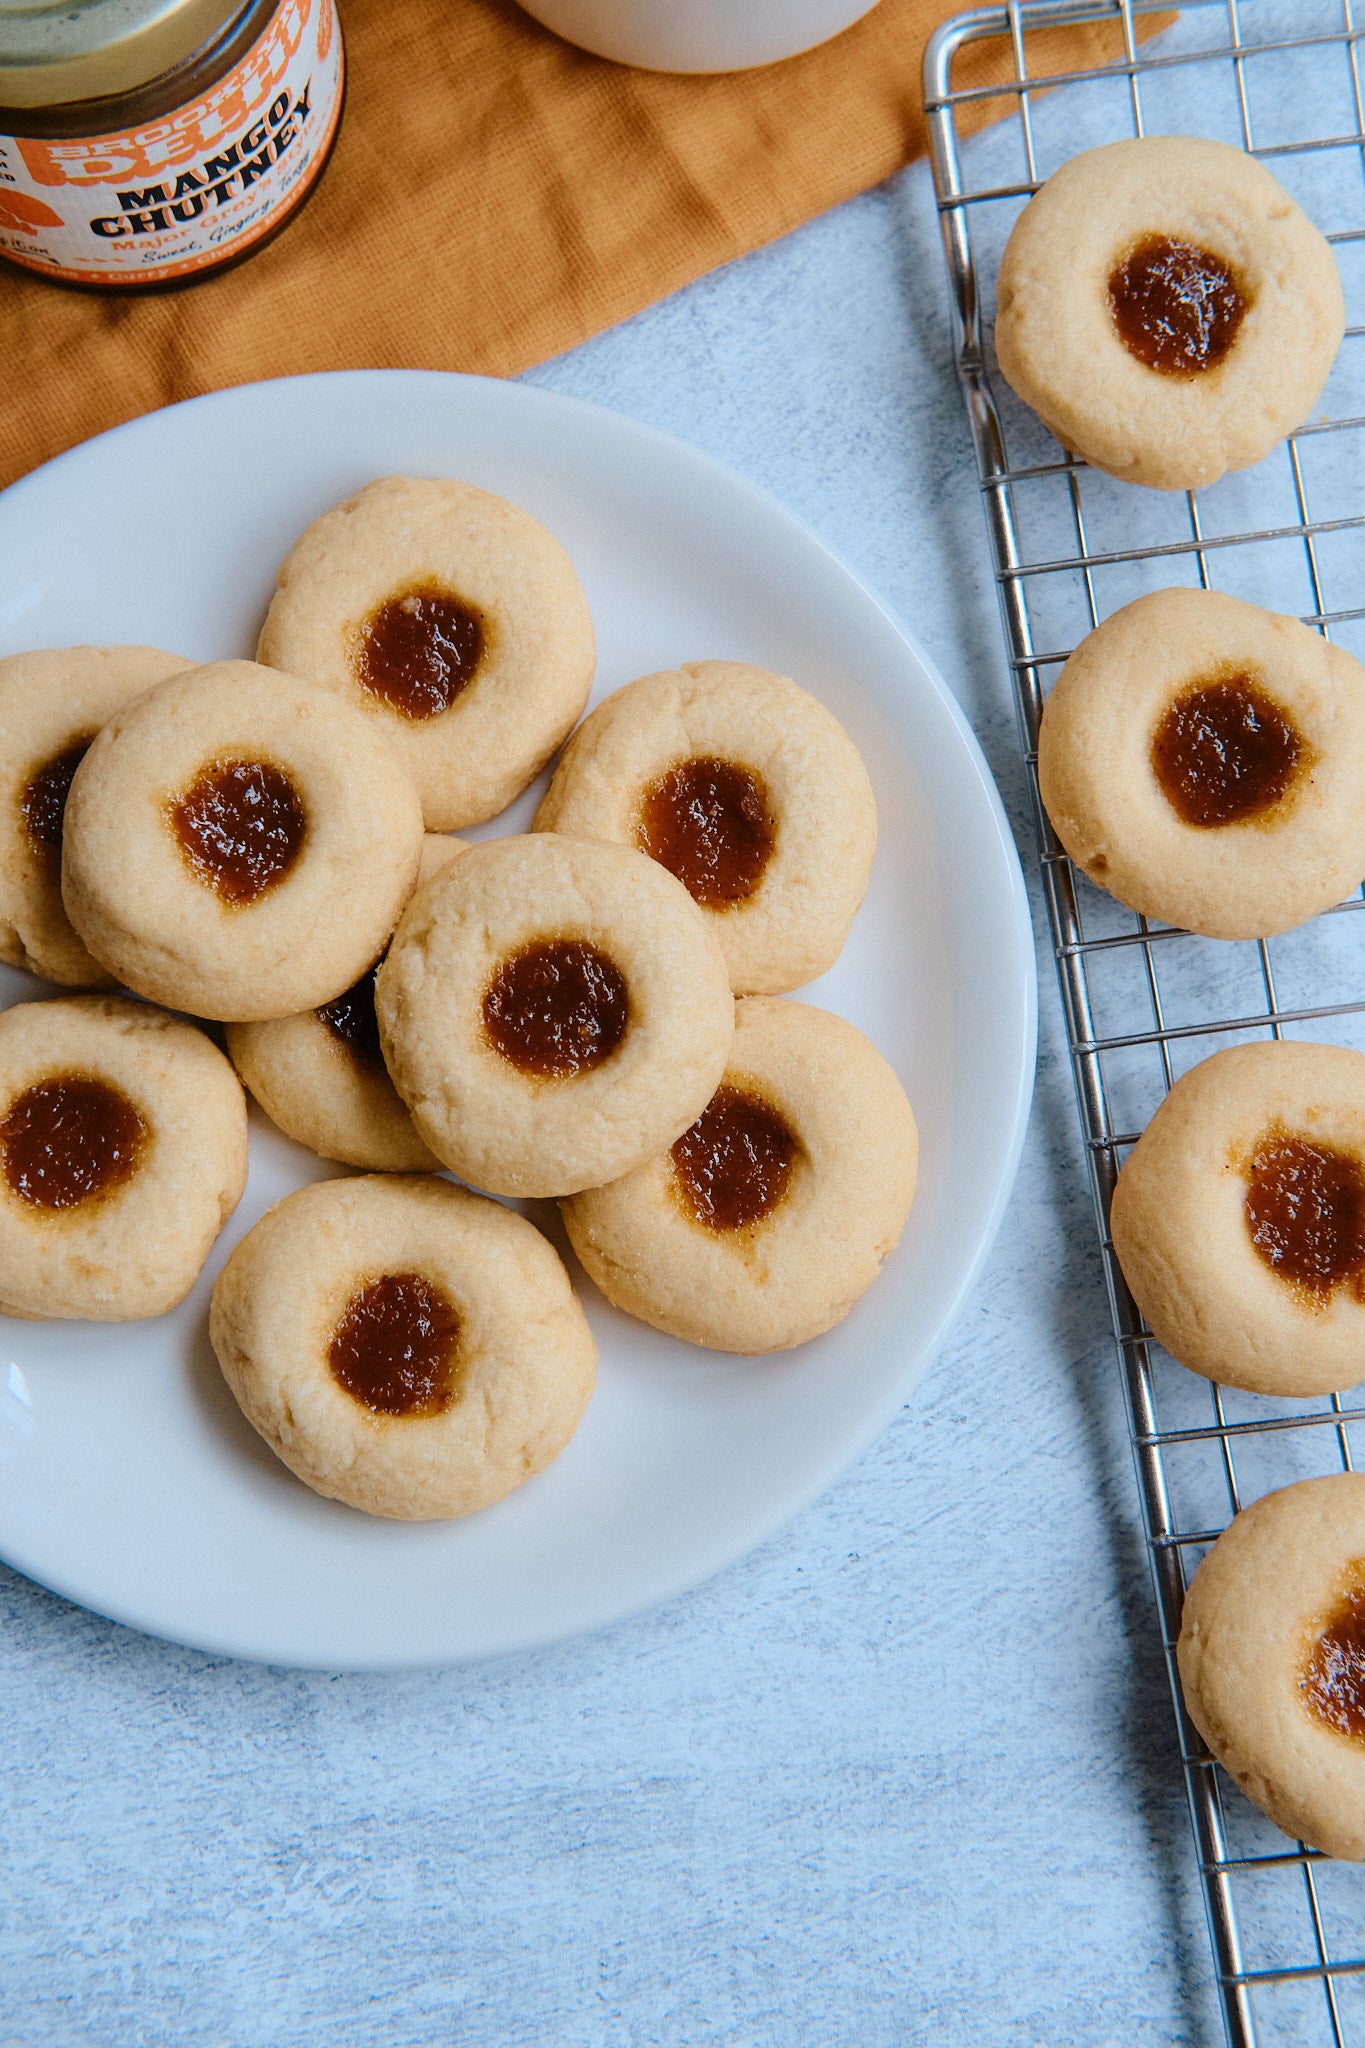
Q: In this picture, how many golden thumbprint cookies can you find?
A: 13